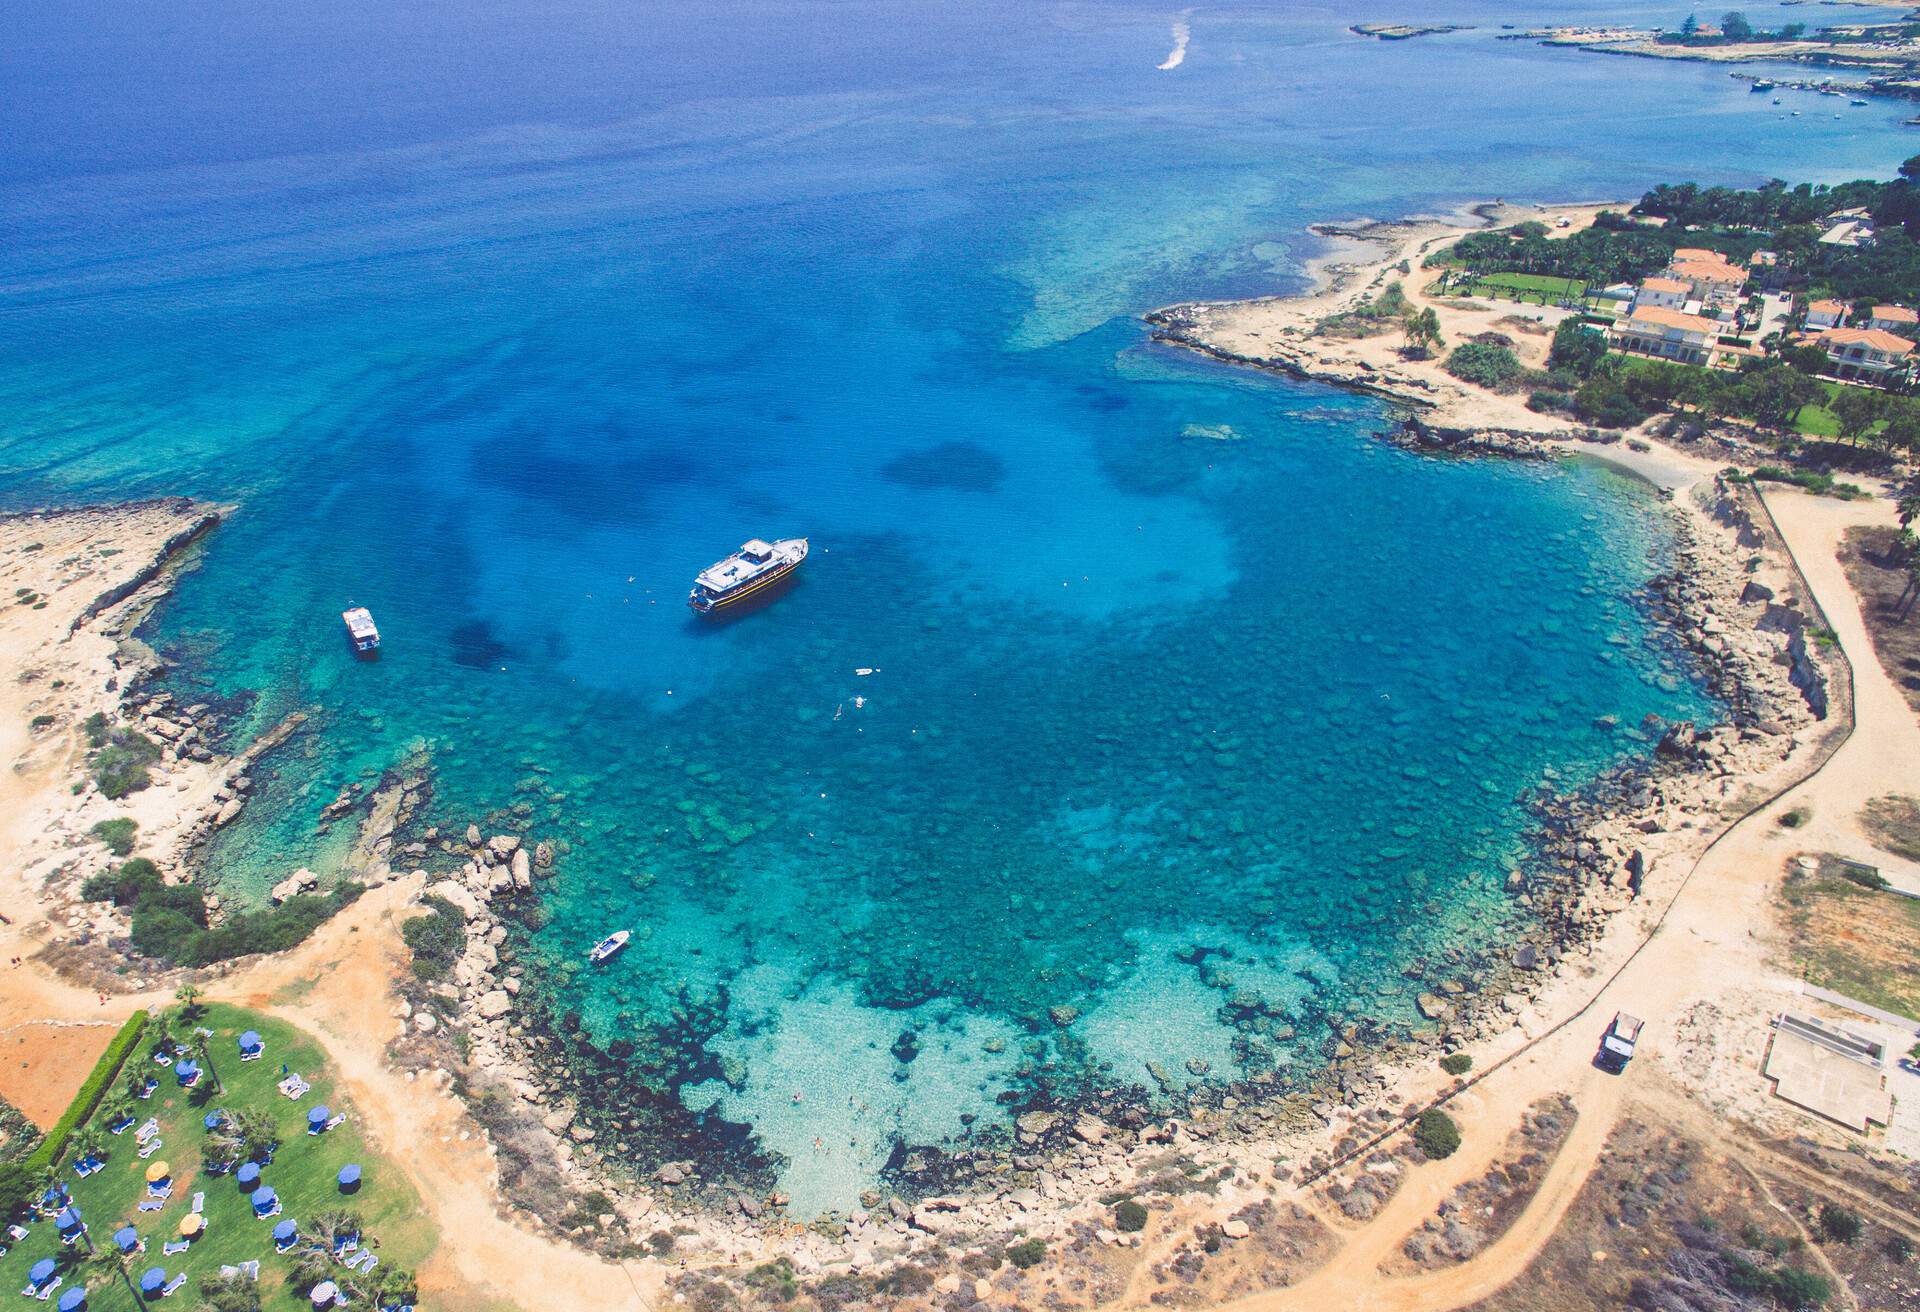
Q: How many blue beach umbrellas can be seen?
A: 14